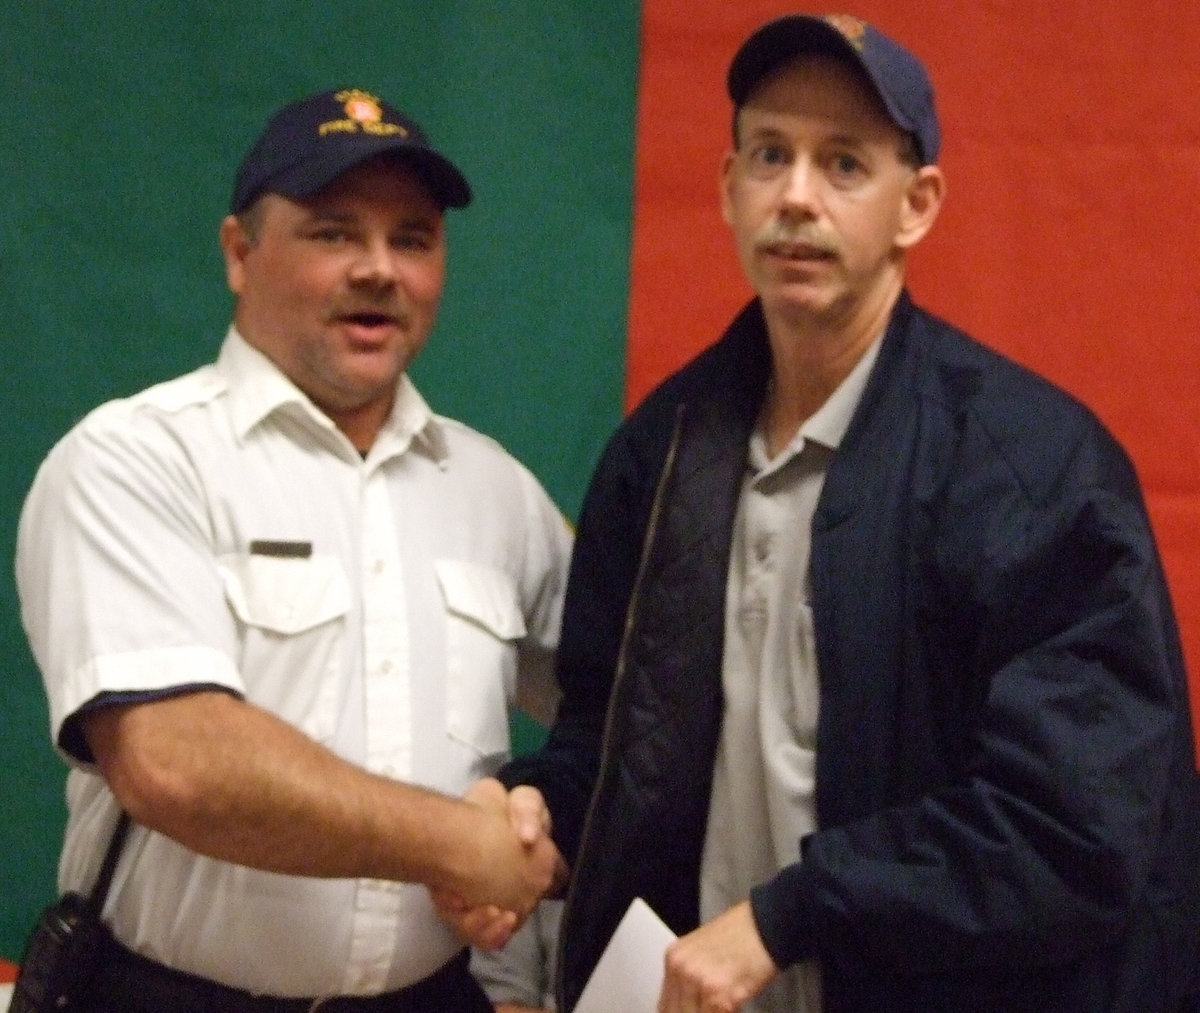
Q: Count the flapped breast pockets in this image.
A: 2